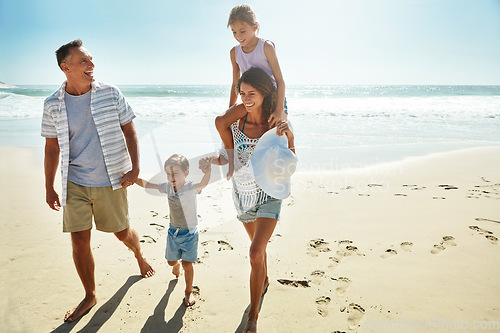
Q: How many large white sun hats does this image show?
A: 1